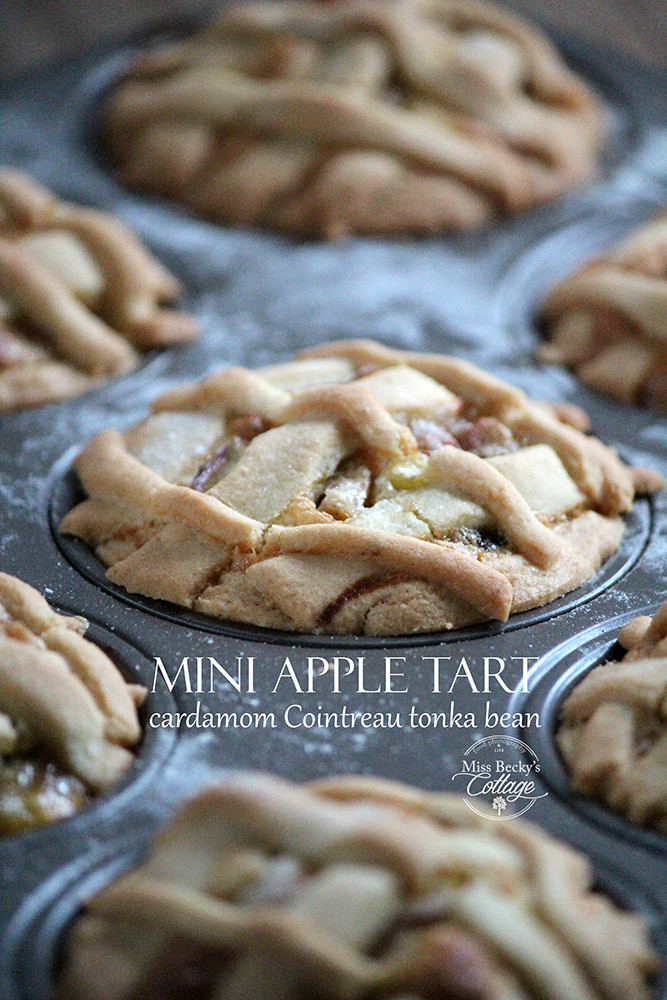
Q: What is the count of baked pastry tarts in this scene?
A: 7